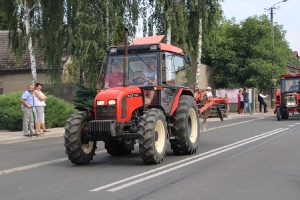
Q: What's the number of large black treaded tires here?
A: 4